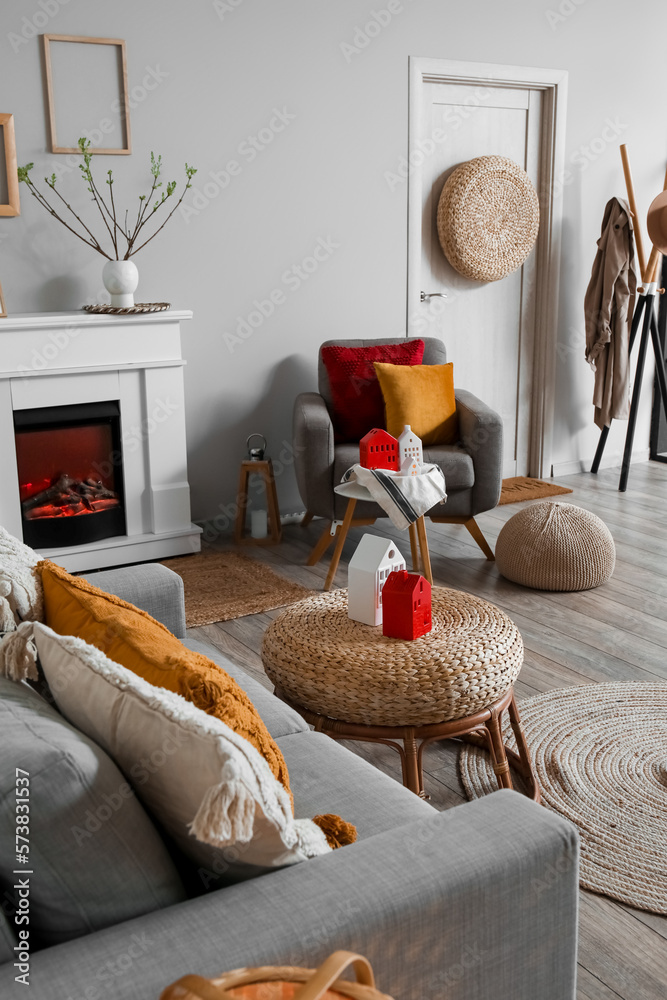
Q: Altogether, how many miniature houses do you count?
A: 5